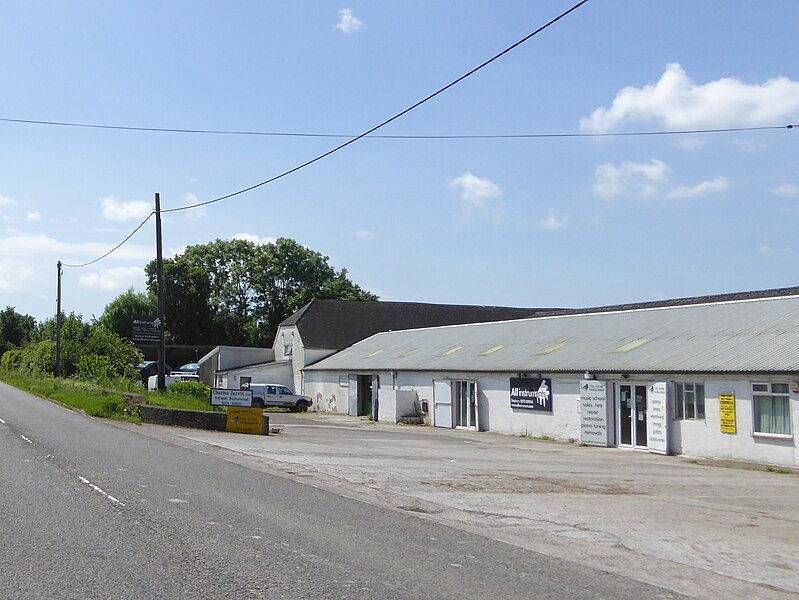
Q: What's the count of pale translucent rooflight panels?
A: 7